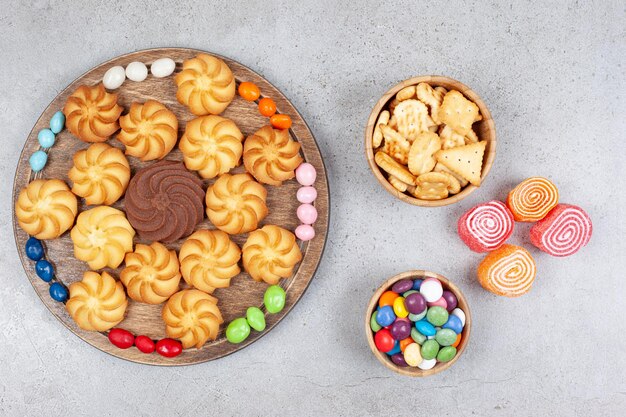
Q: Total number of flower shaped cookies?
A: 15